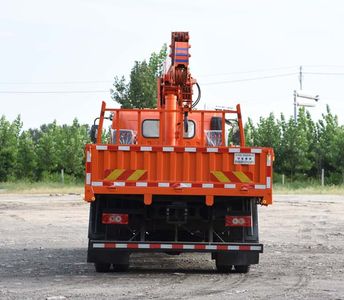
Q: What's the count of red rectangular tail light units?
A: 2